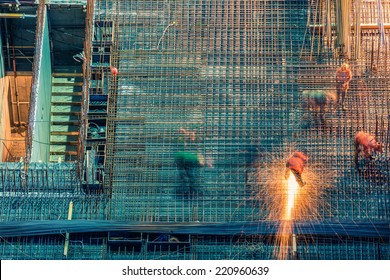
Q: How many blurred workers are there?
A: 2